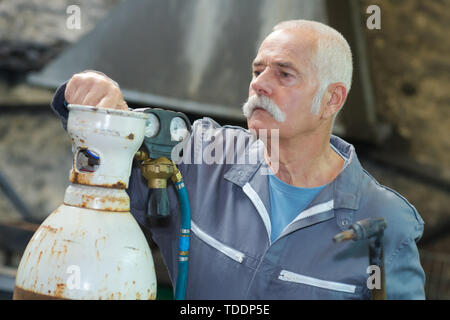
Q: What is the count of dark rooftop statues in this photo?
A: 0